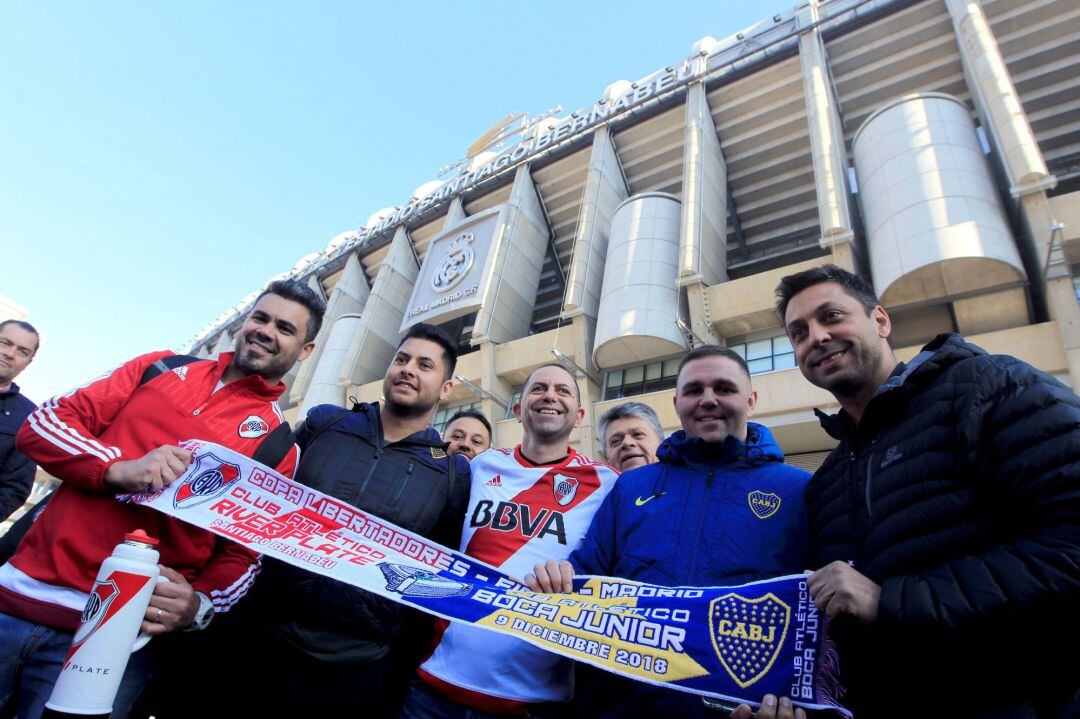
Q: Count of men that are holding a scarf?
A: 3